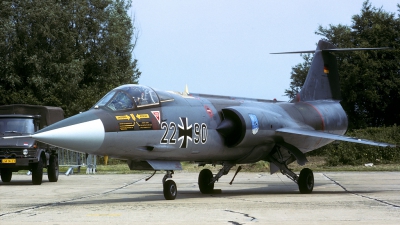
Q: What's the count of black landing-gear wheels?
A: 3